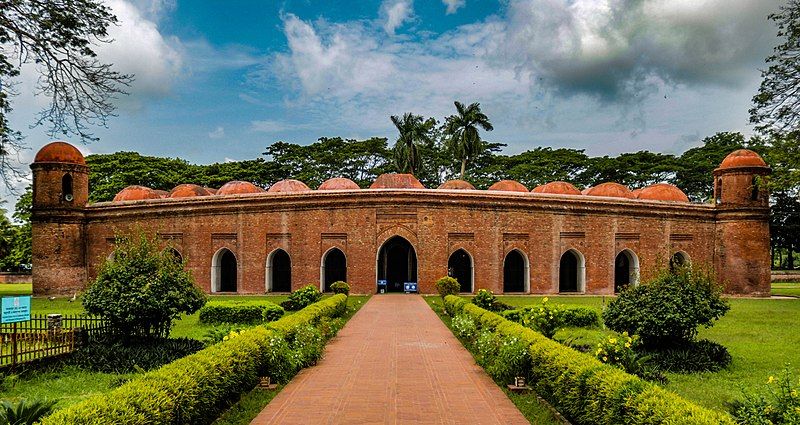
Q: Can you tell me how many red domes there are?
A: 13